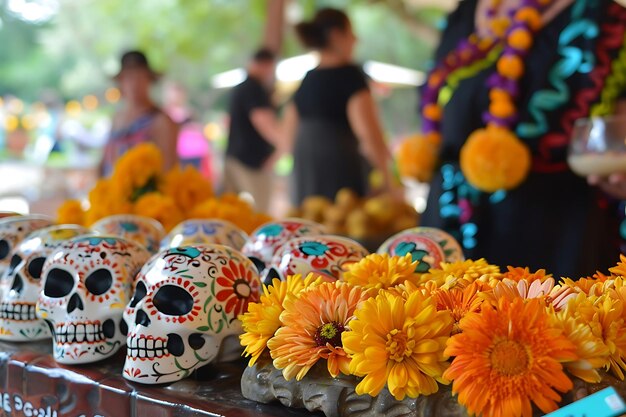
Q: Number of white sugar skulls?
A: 9